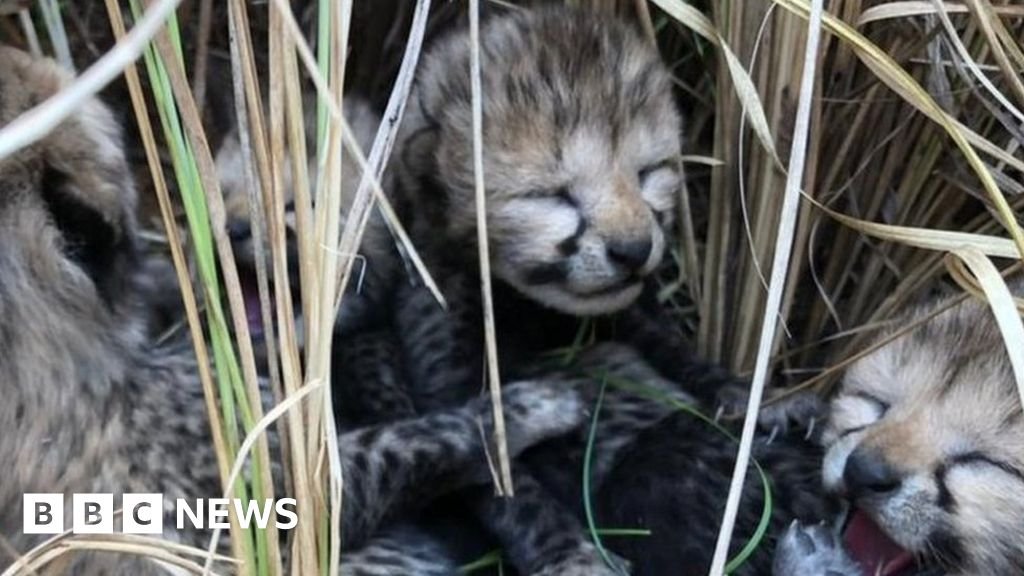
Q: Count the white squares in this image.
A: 3